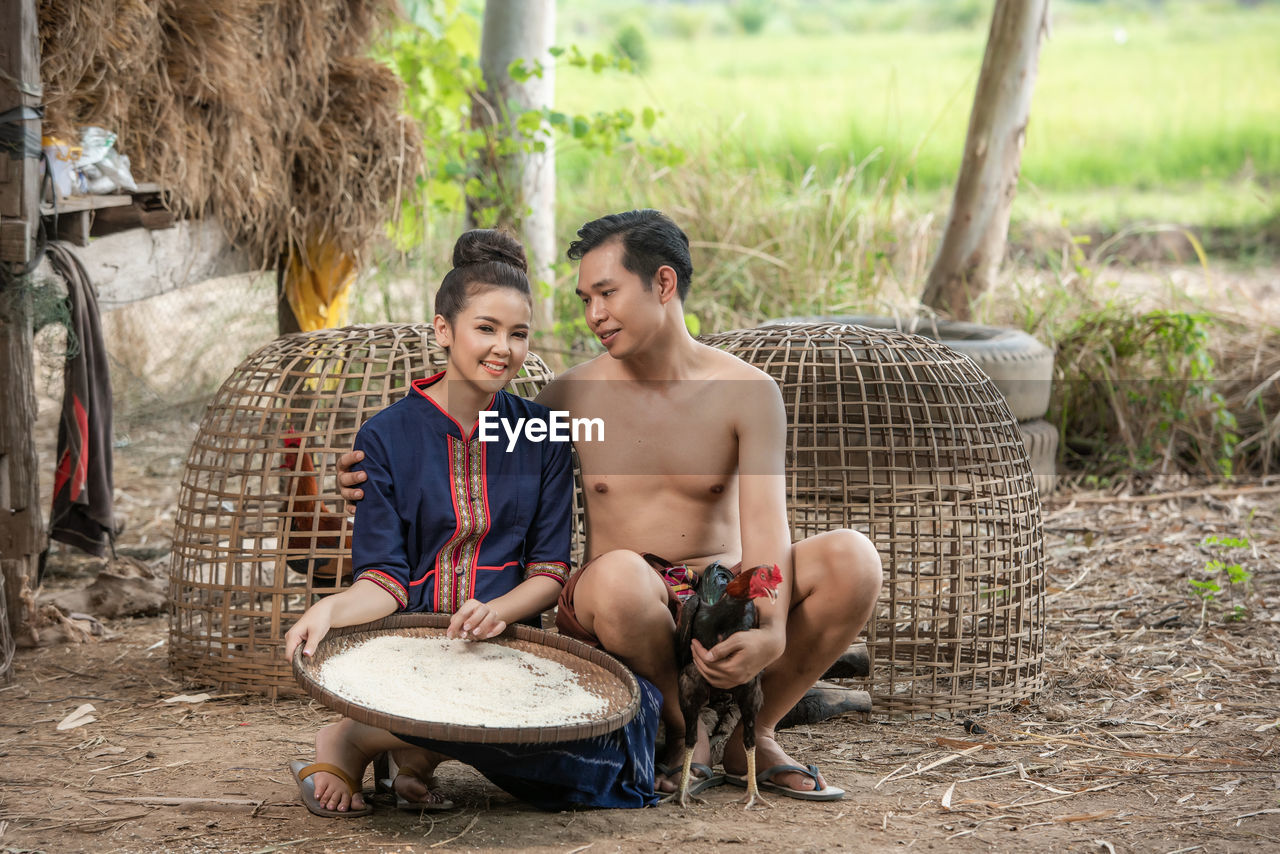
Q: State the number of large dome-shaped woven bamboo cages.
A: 2